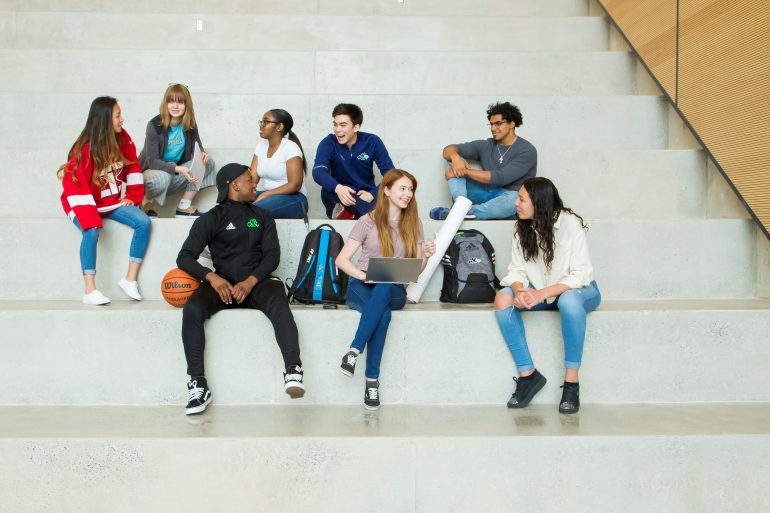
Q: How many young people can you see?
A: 8